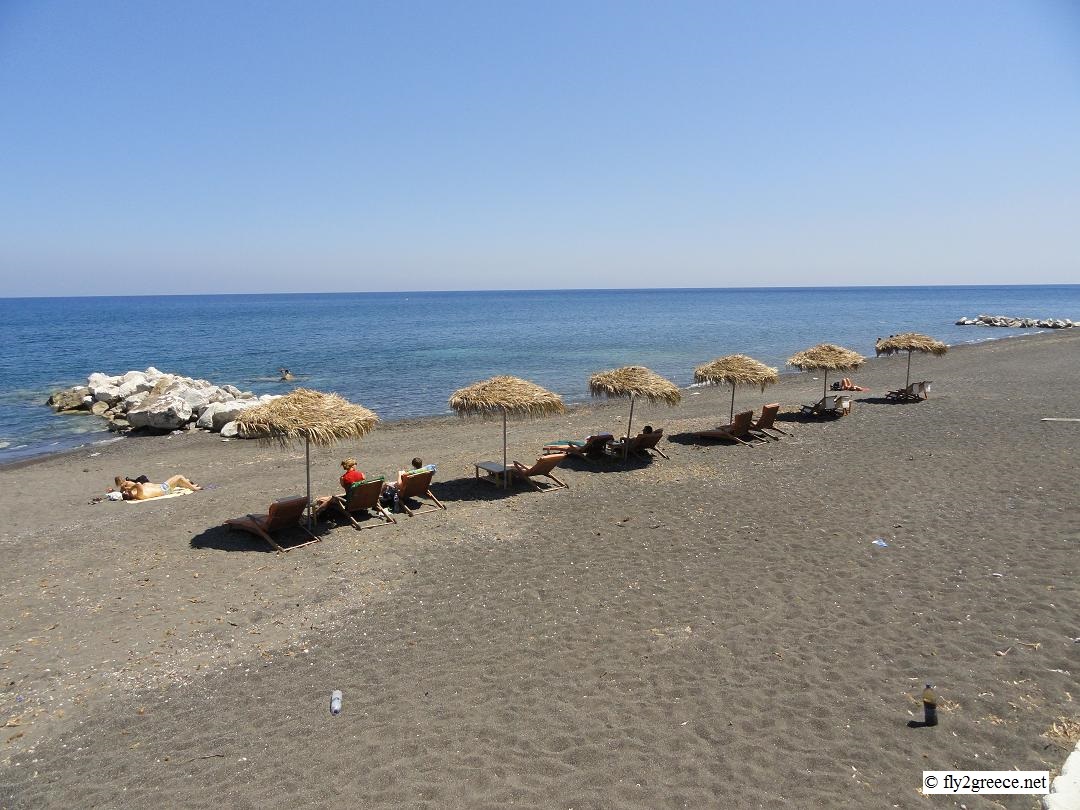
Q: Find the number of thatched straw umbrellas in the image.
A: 6